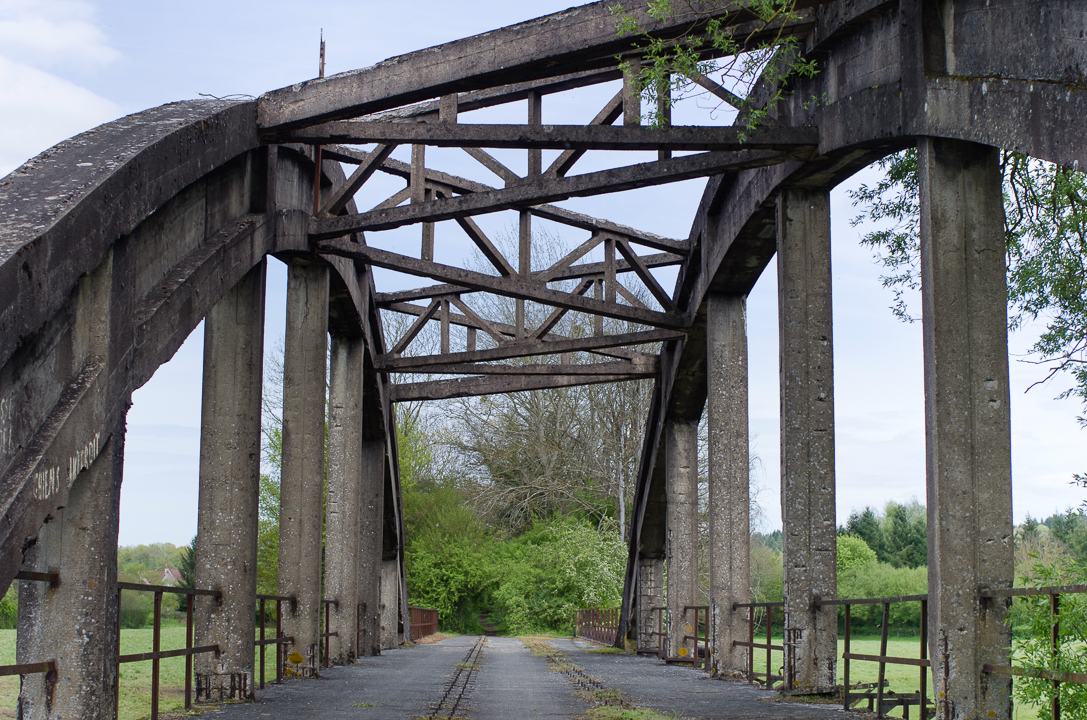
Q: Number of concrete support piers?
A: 11